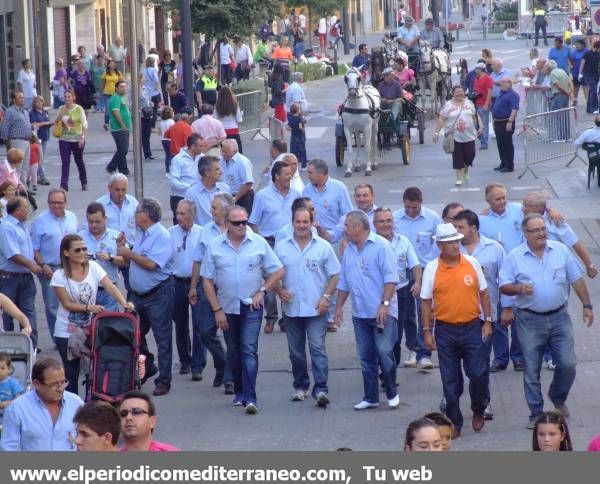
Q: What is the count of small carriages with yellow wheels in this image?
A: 1